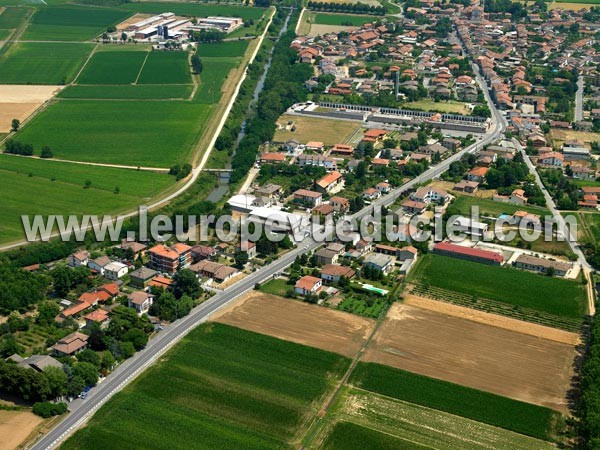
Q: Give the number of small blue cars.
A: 2